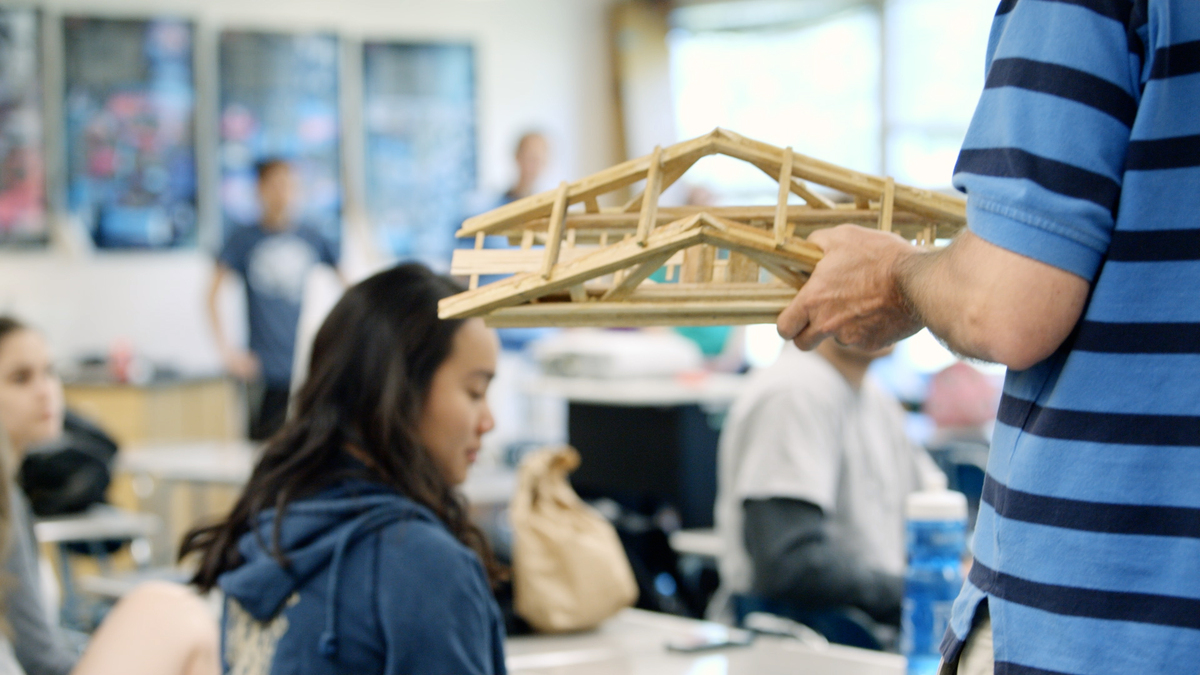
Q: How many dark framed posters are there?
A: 4